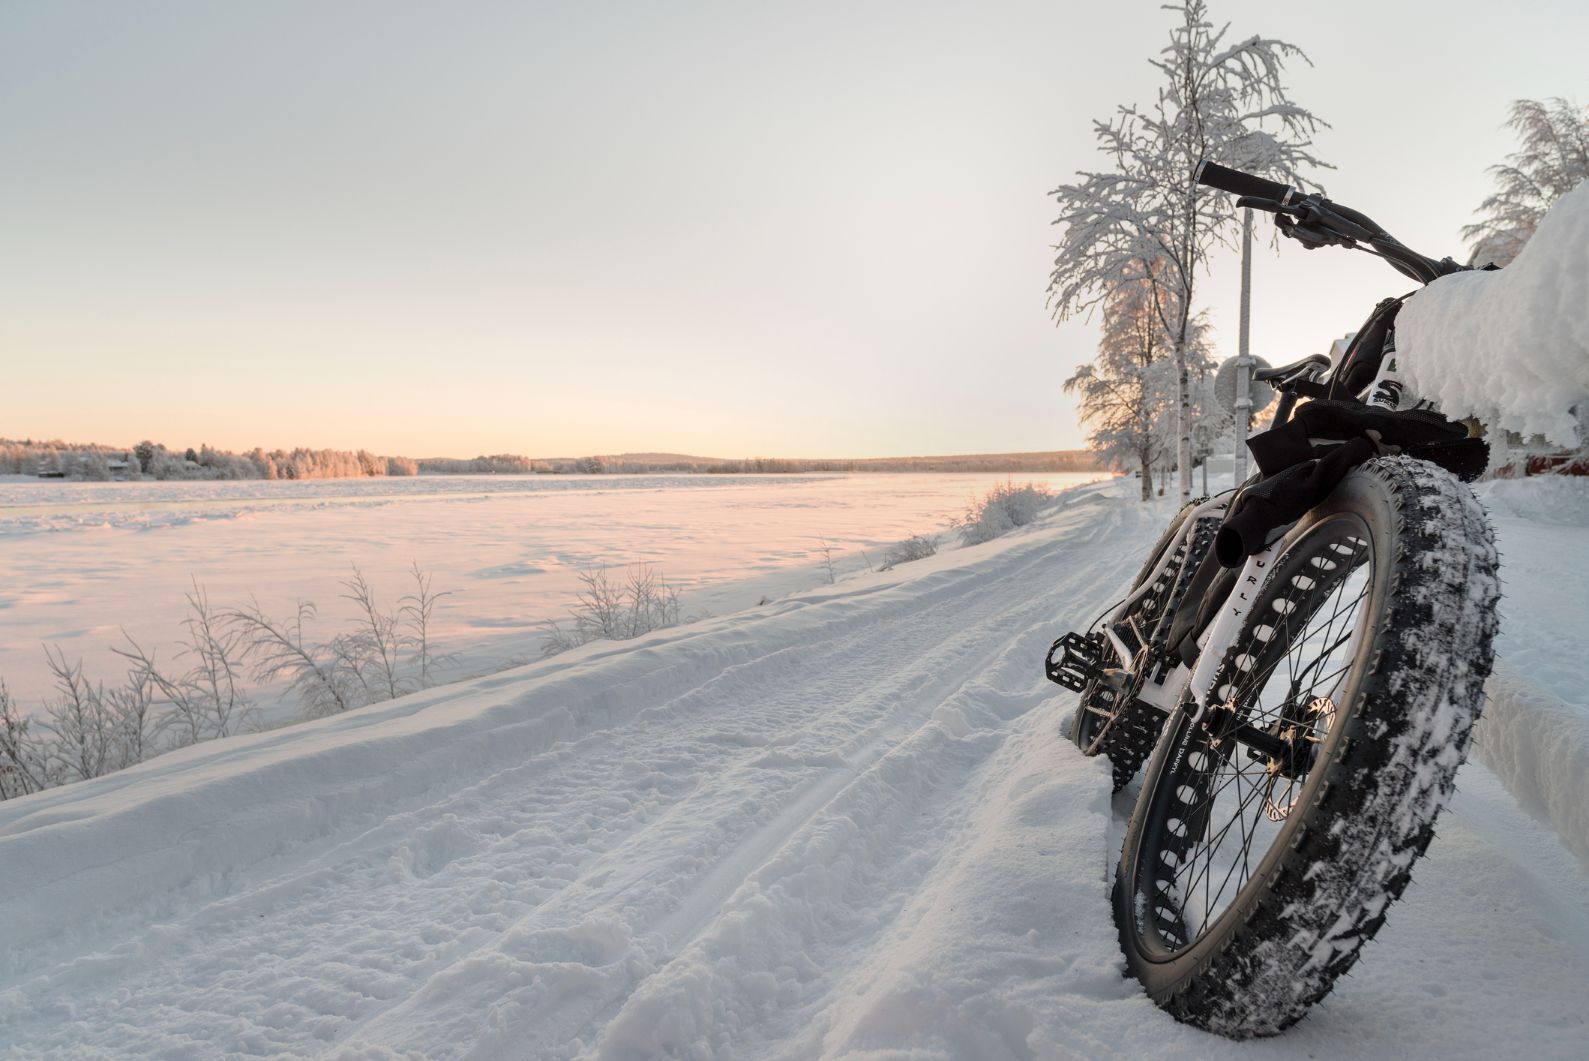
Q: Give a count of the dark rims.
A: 2